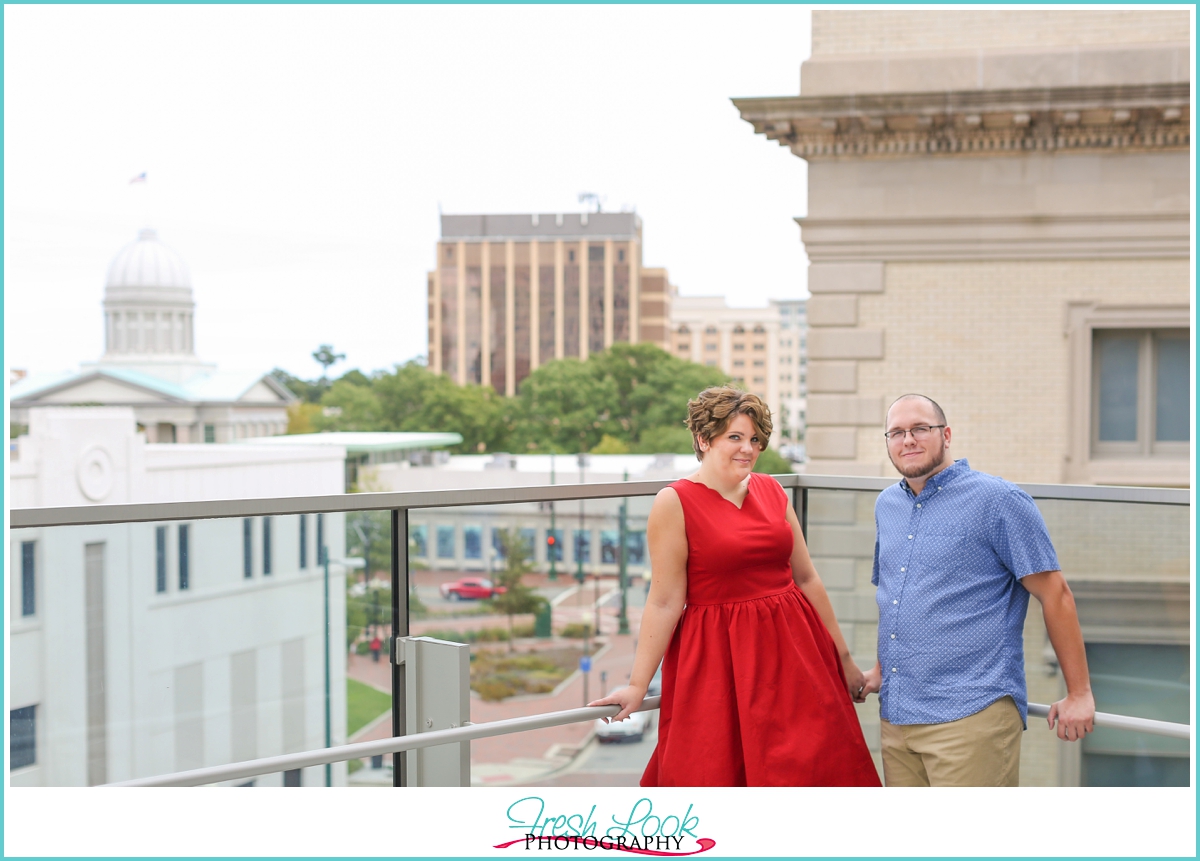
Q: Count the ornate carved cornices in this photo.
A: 1